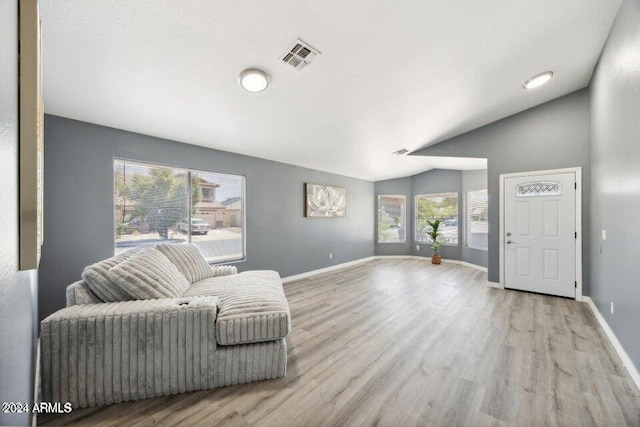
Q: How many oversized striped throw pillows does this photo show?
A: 3